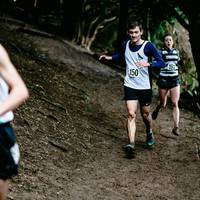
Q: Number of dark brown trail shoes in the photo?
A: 2